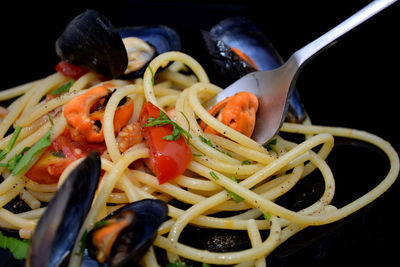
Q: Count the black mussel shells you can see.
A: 5